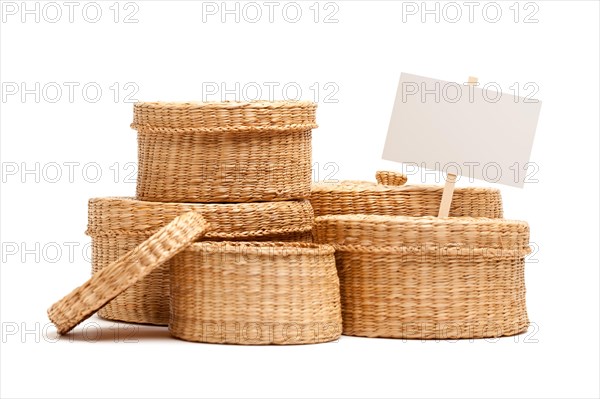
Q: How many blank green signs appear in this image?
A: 0